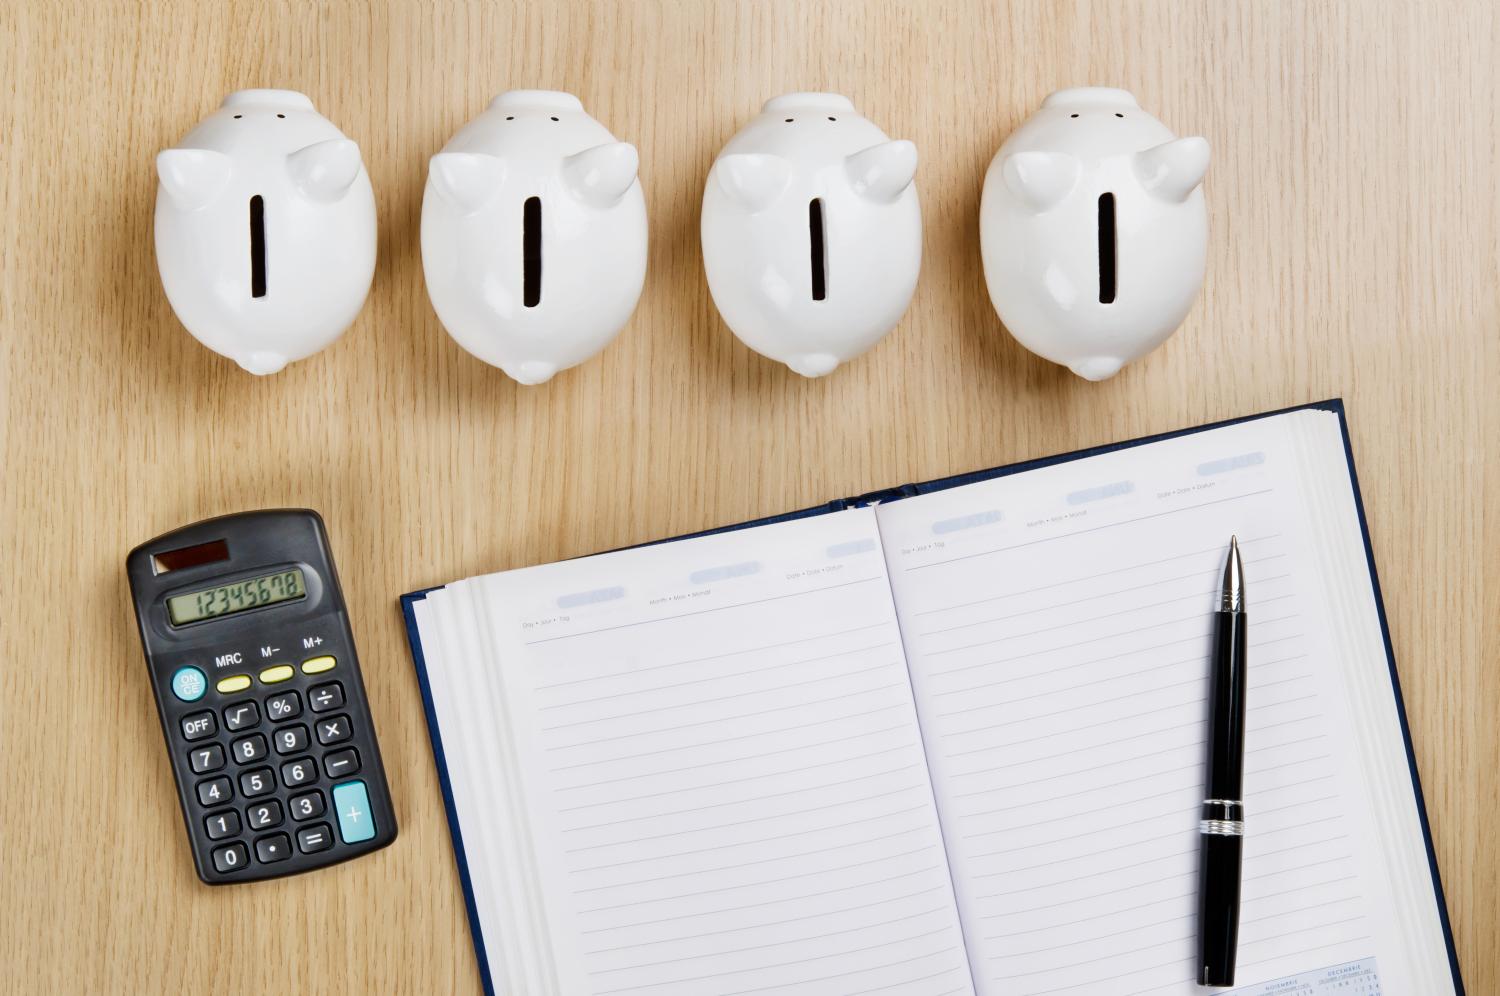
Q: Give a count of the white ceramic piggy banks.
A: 4